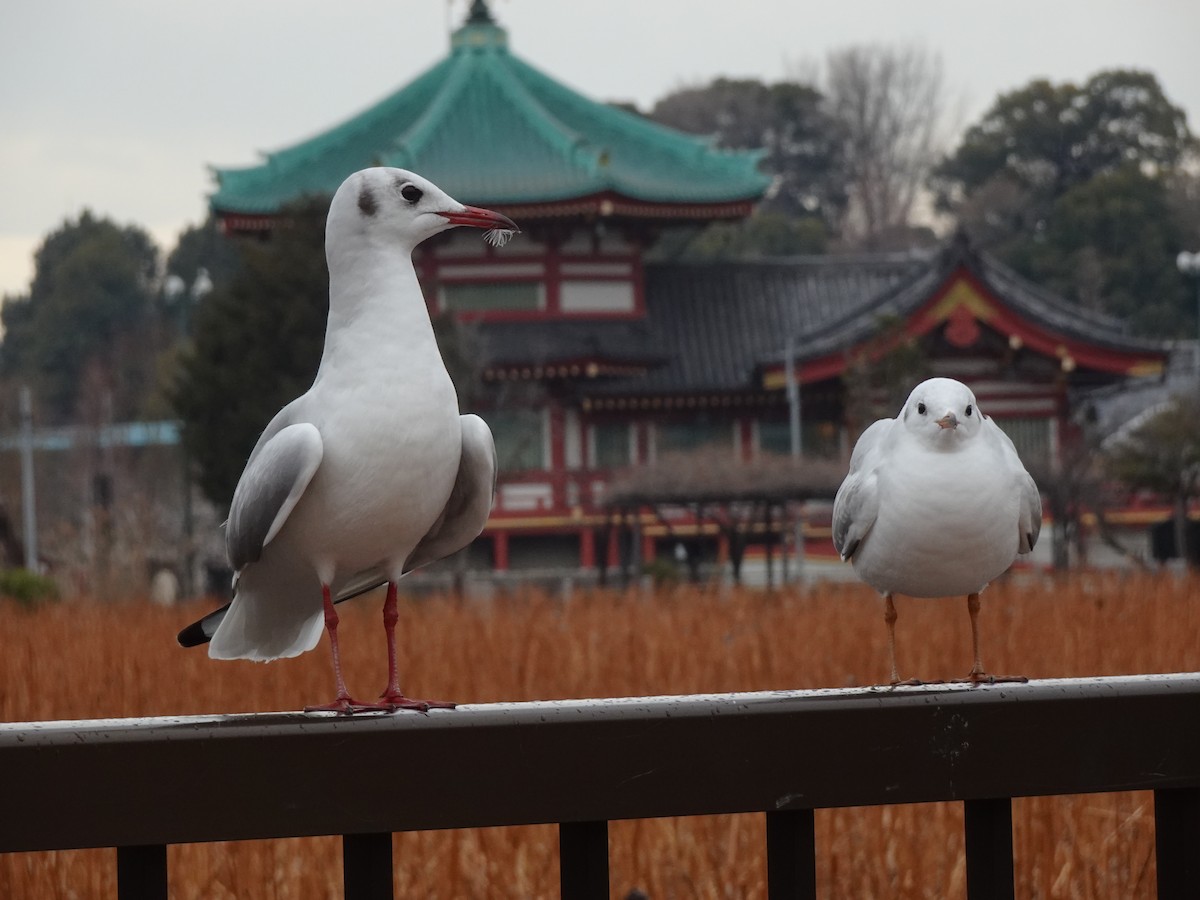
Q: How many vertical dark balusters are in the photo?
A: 6